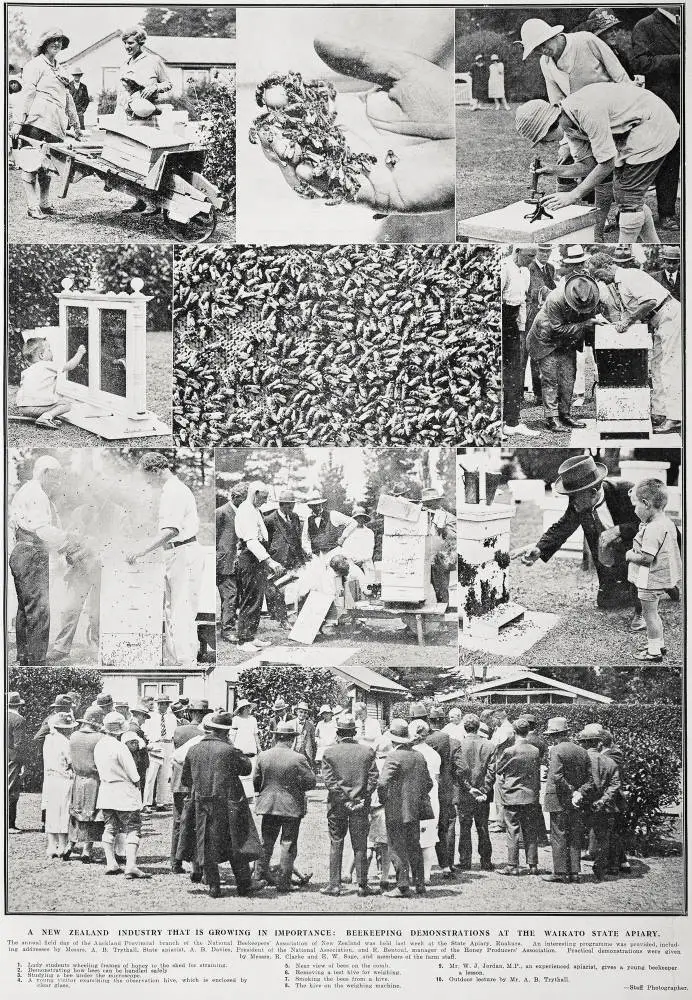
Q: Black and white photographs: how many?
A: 10